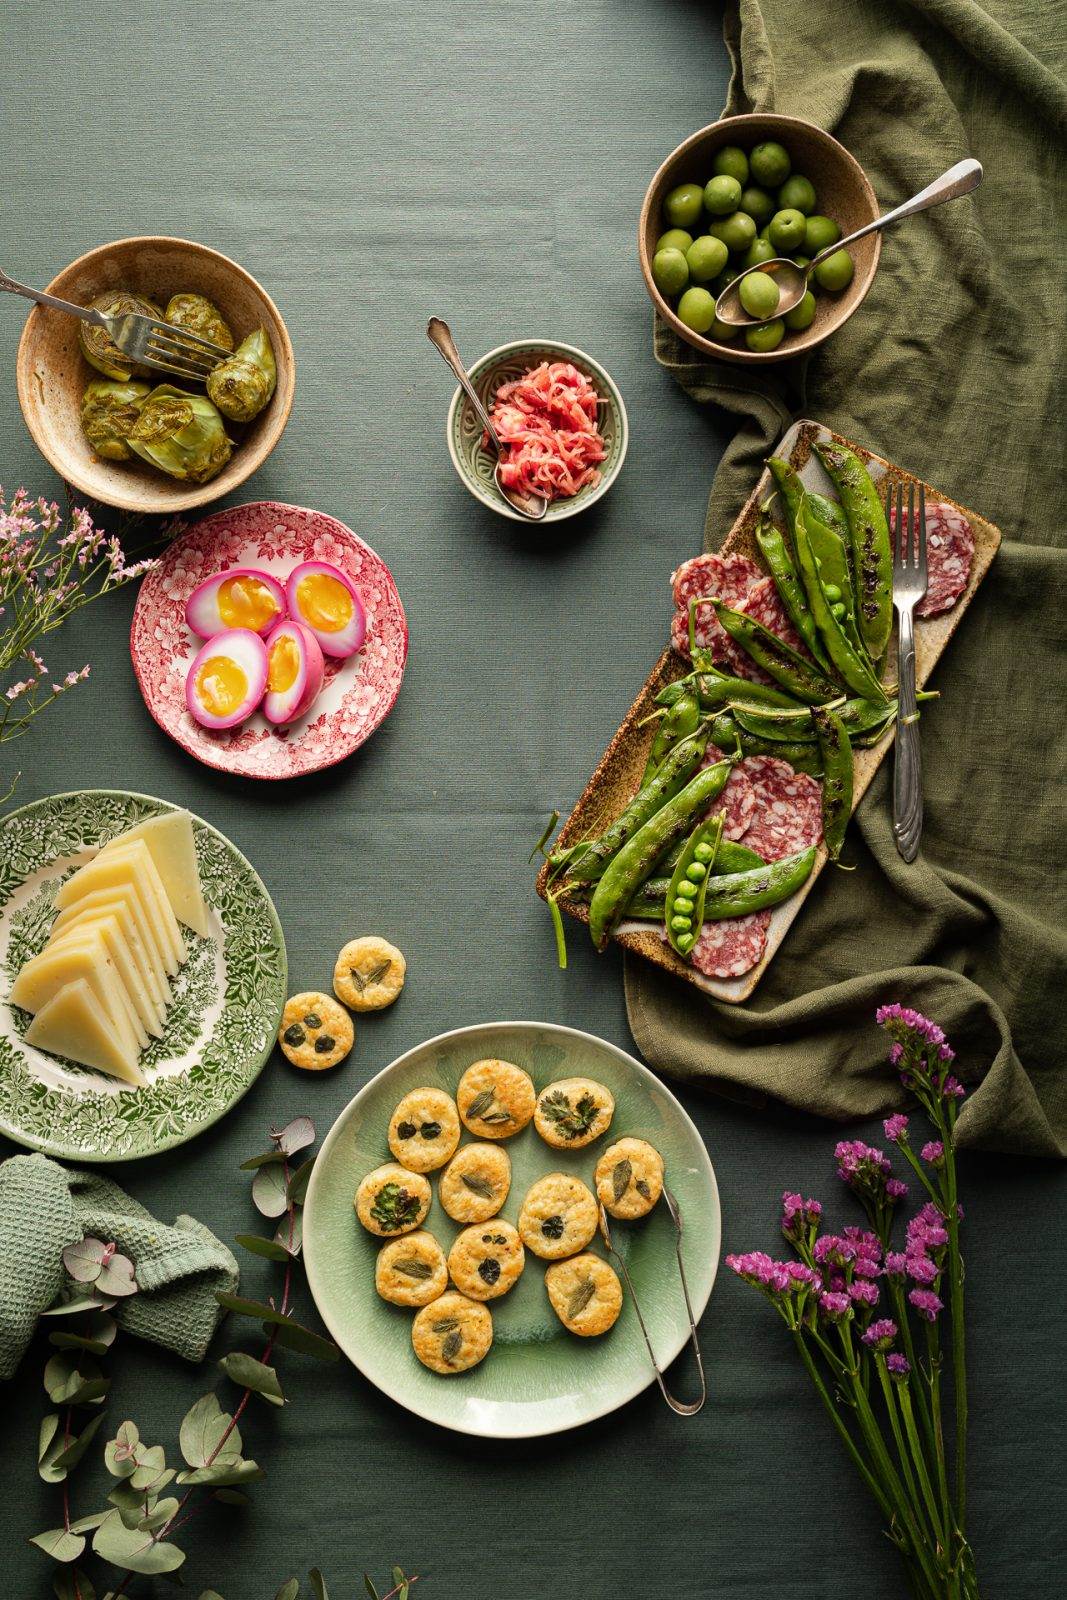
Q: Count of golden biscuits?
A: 13